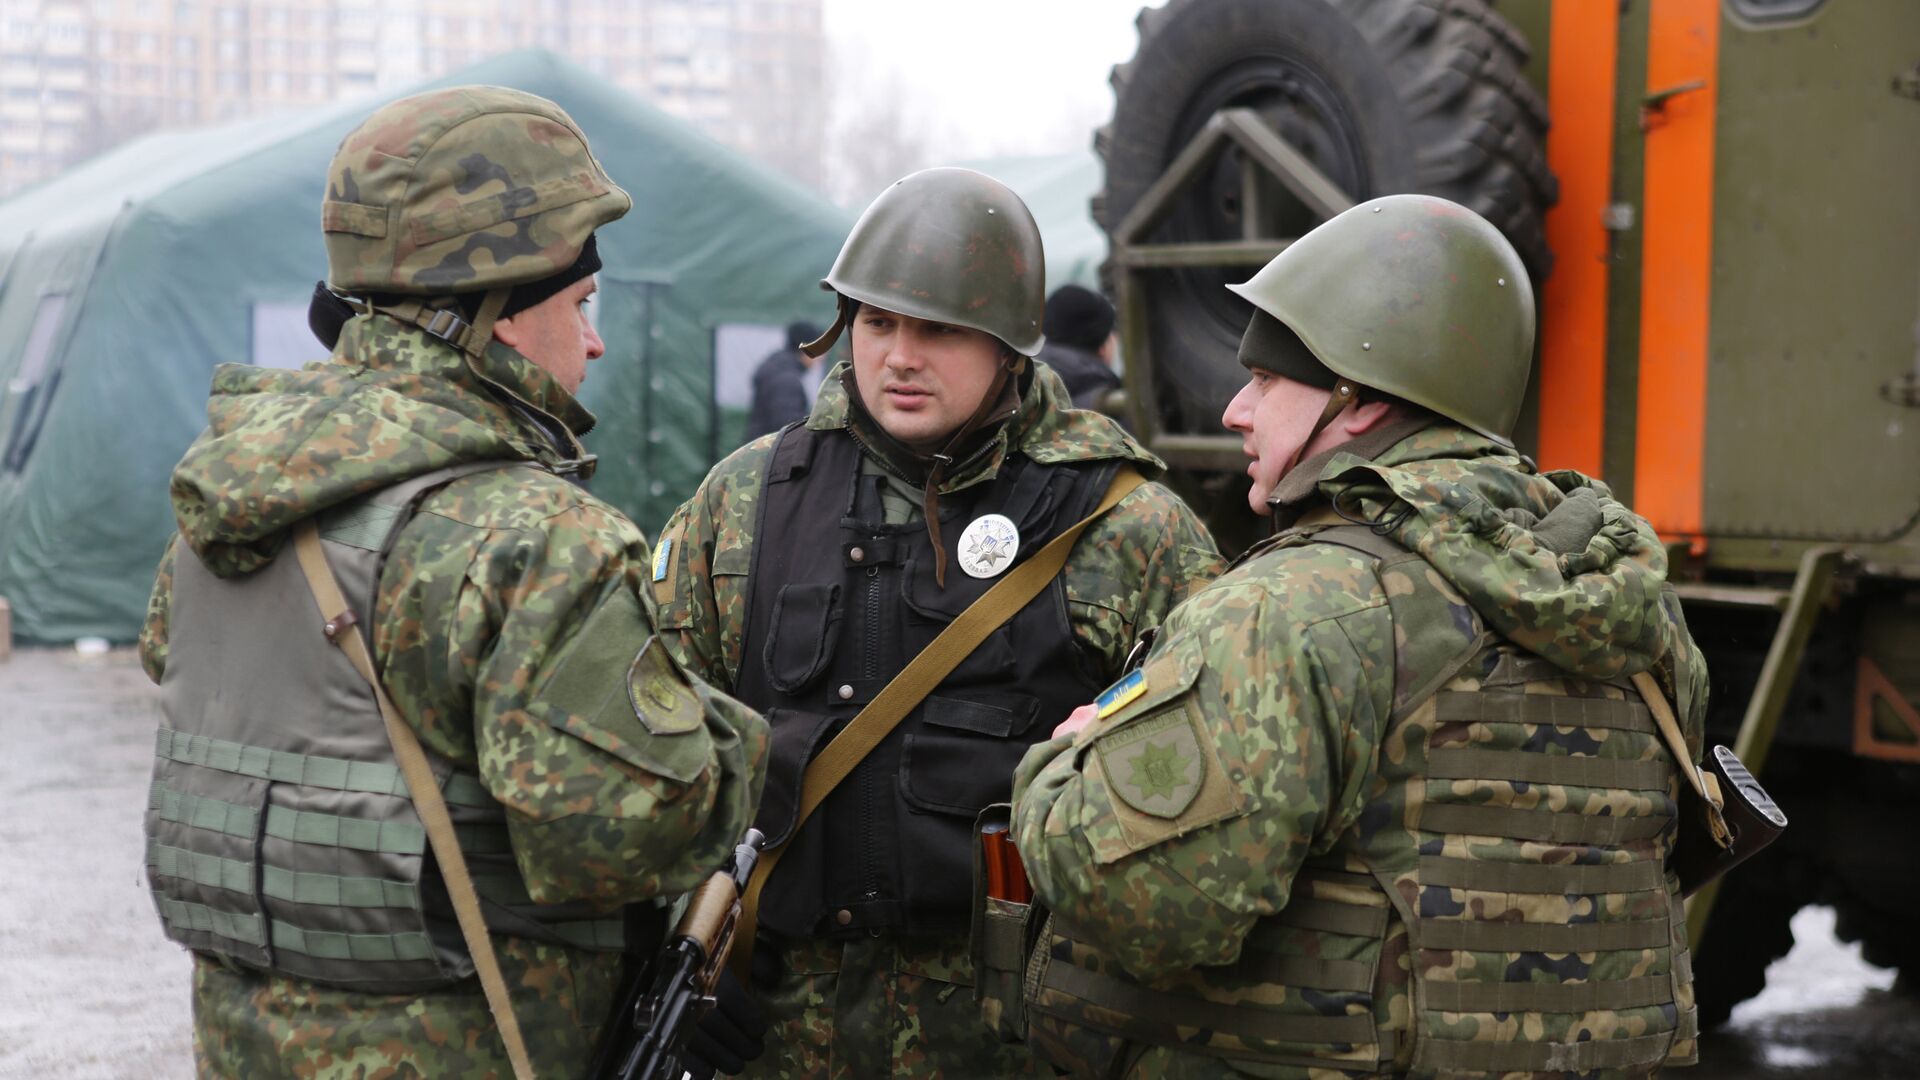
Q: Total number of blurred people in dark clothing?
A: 2